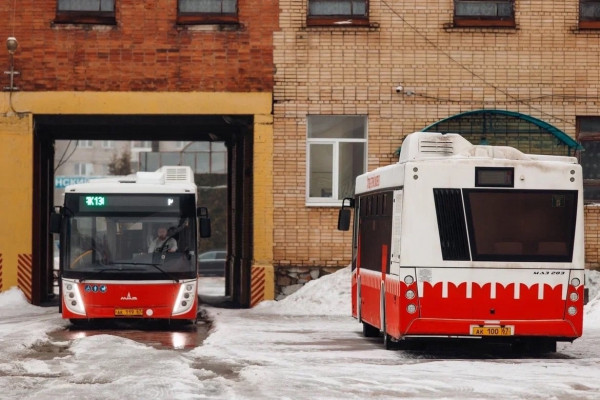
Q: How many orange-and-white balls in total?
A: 0